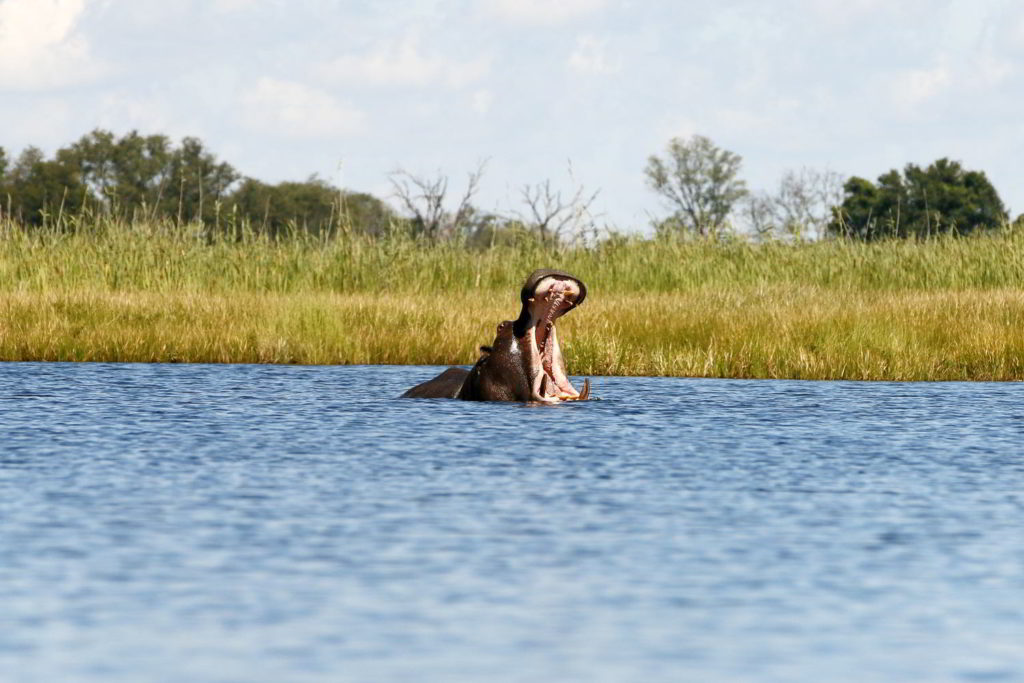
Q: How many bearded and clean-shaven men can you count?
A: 0